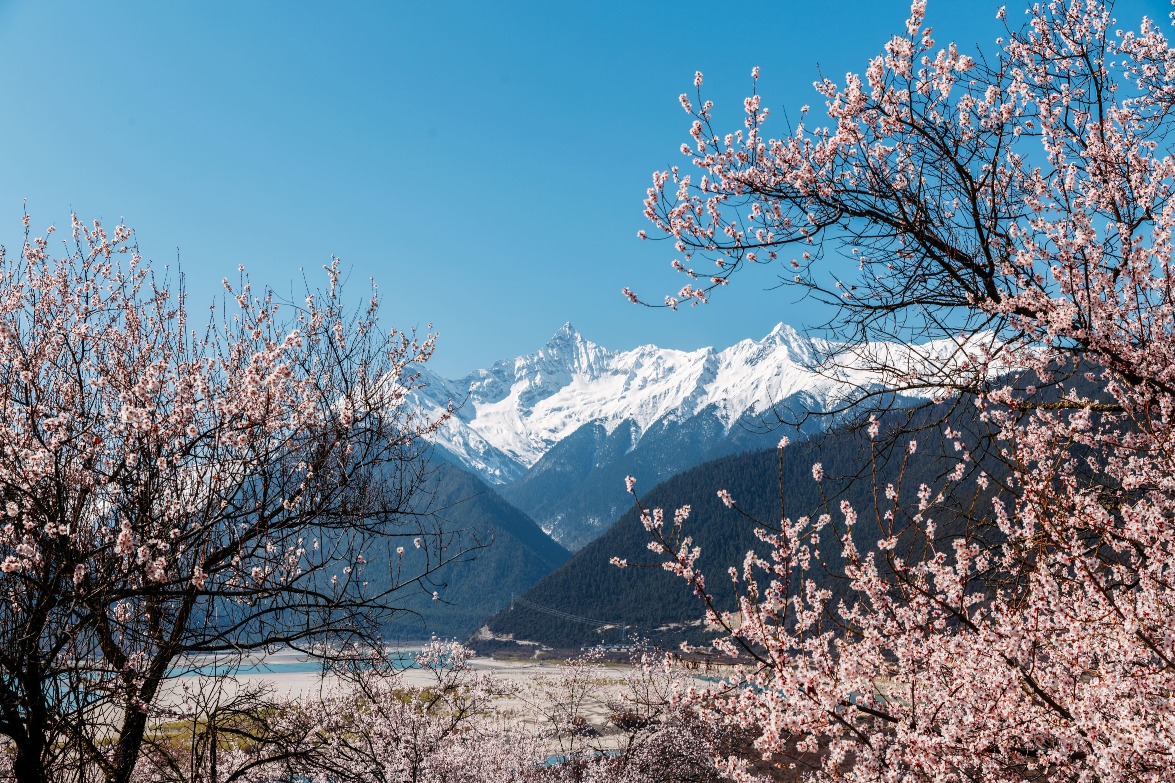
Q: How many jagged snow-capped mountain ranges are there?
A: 1